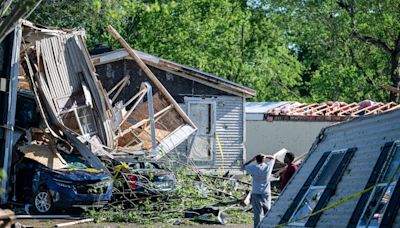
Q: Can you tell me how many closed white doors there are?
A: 1